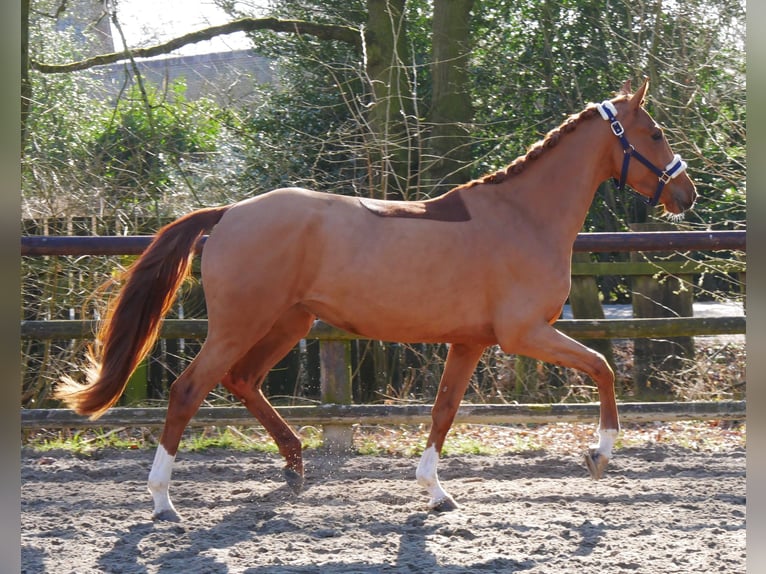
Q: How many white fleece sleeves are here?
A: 2